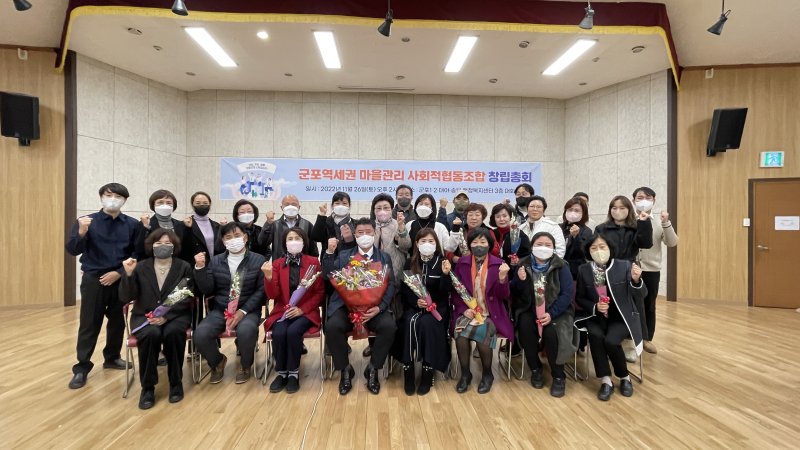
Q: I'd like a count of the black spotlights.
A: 5